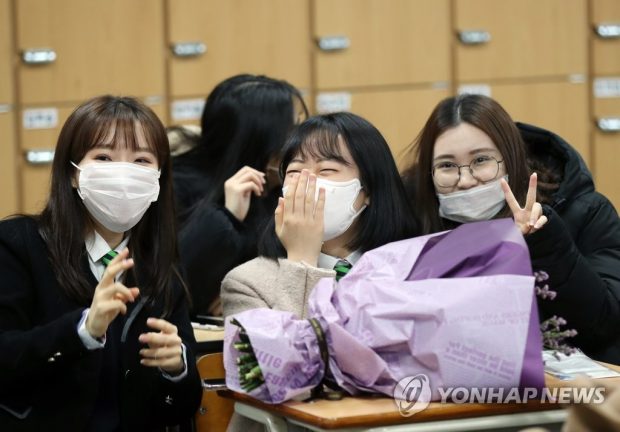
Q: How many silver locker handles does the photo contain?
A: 7